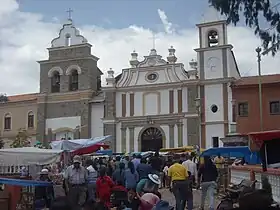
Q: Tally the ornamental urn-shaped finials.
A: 4